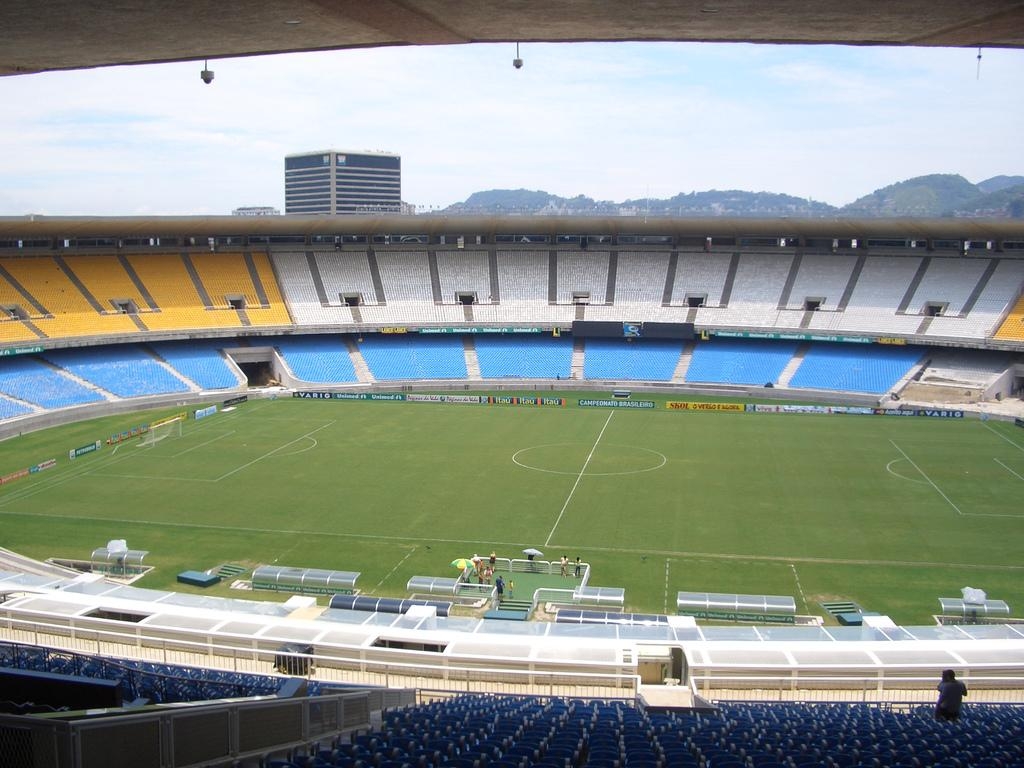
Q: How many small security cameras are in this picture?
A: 2